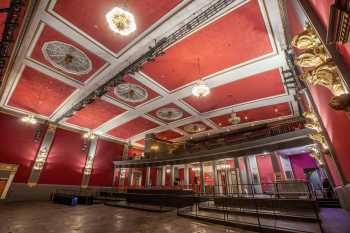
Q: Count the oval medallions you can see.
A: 4